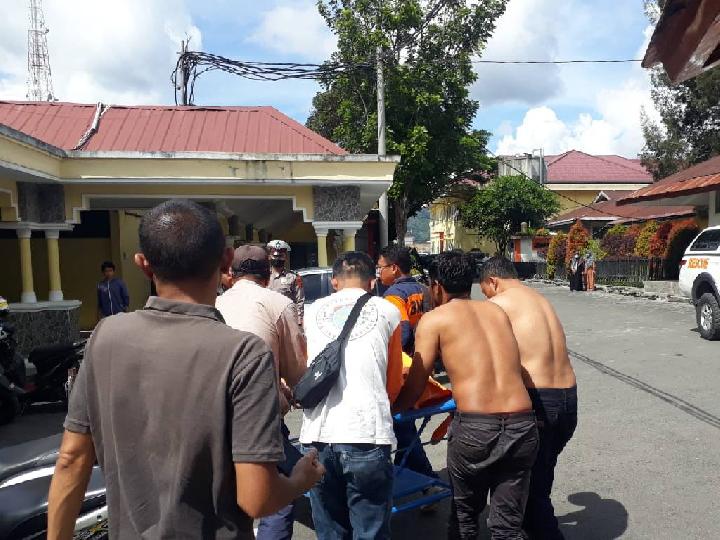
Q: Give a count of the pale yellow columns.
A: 4